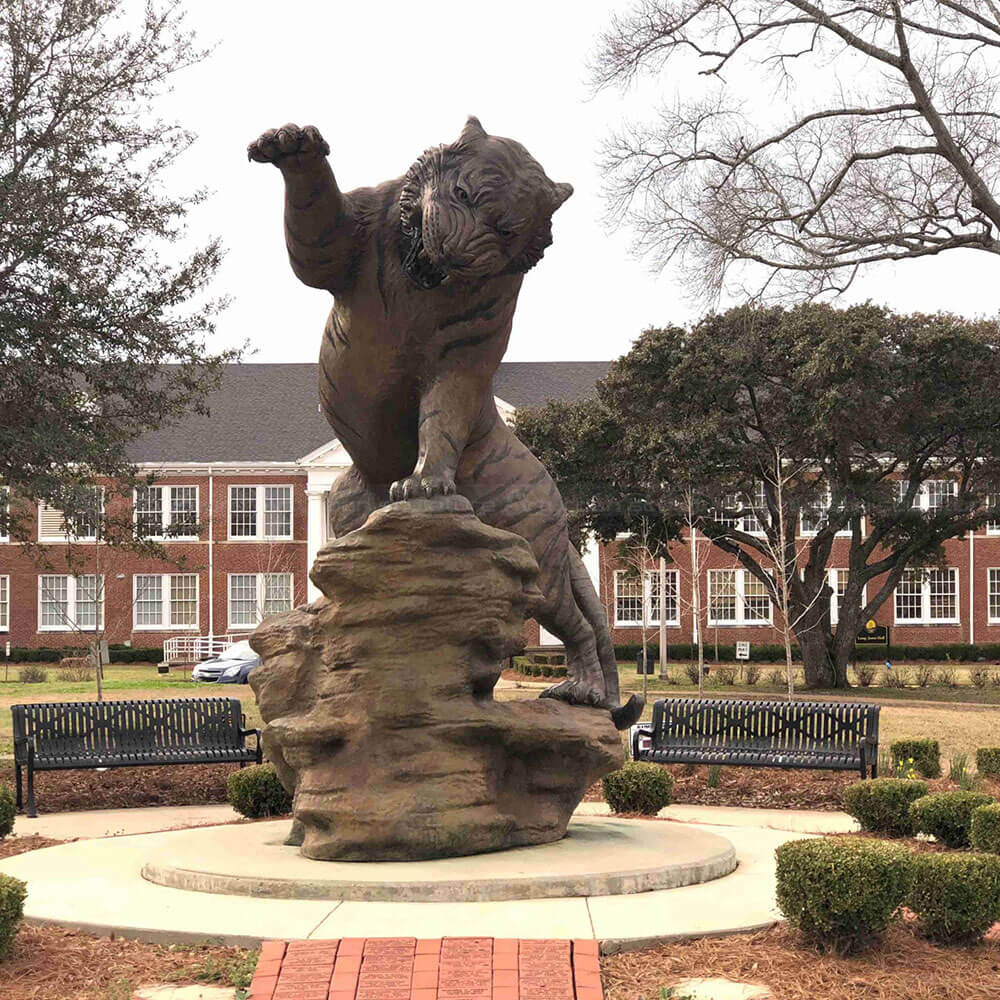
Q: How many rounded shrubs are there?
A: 11